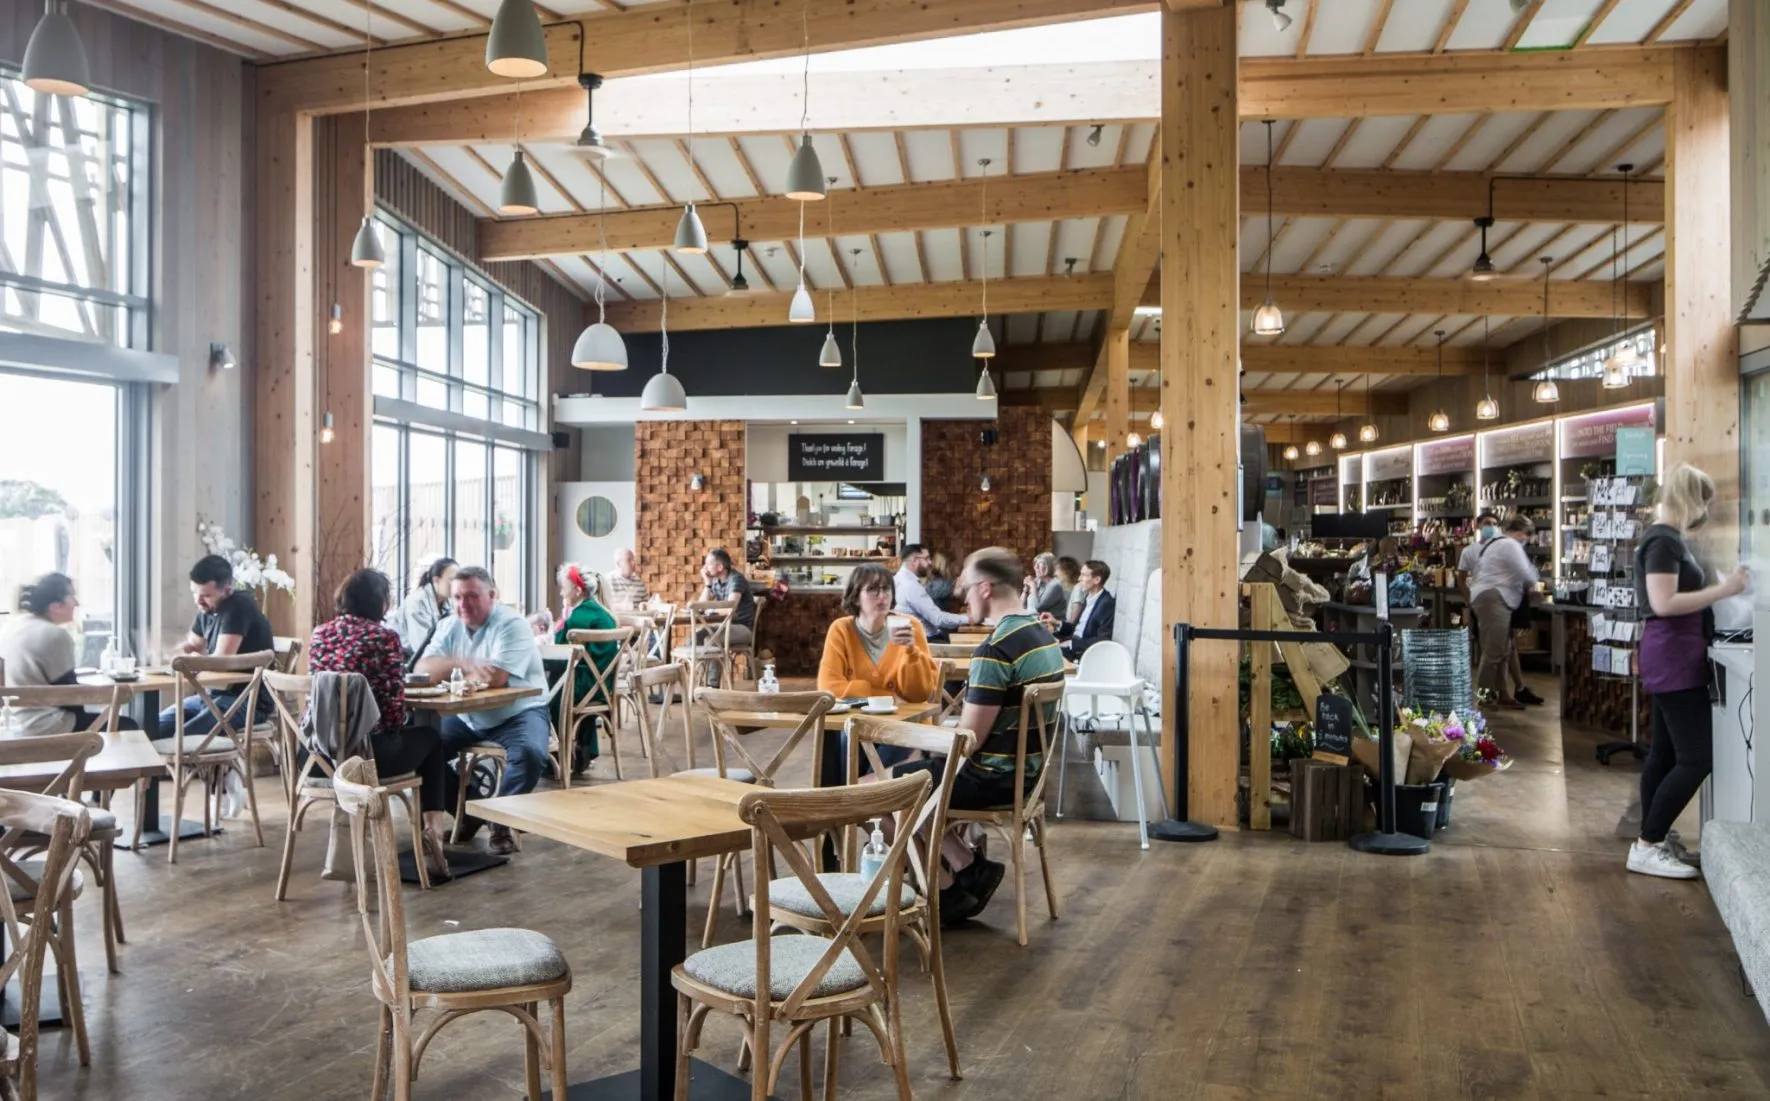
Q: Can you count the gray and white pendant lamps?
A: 13